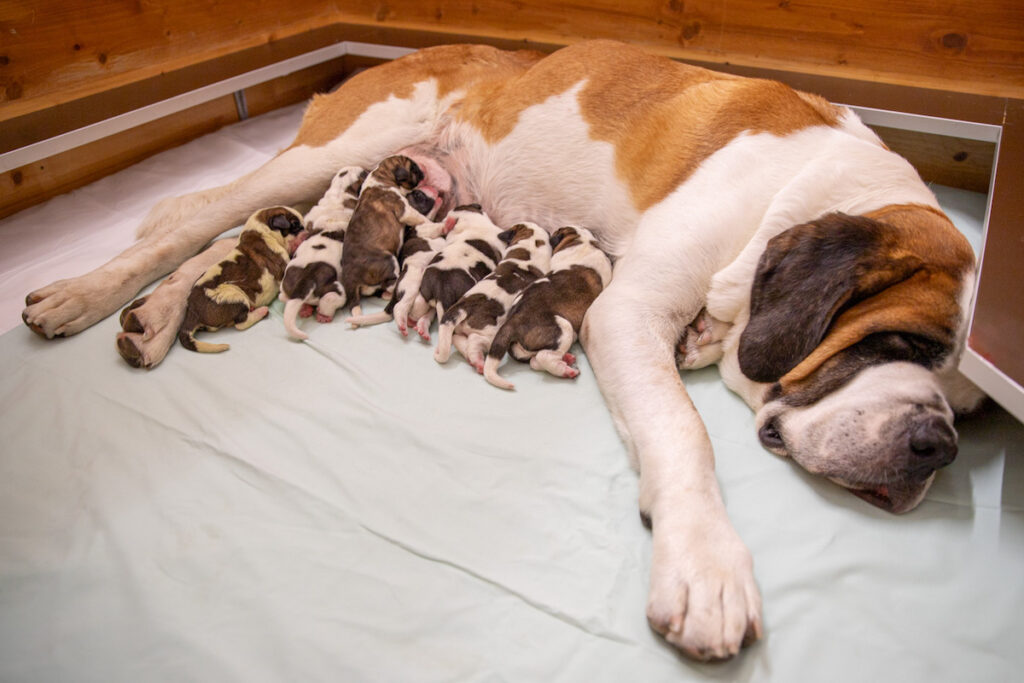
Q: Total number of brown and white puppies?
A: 7